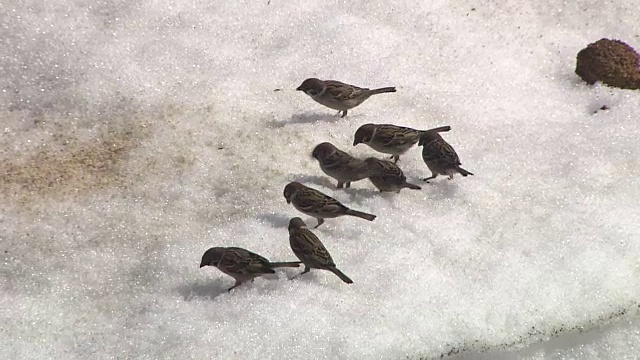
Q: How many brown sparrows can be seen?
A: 8